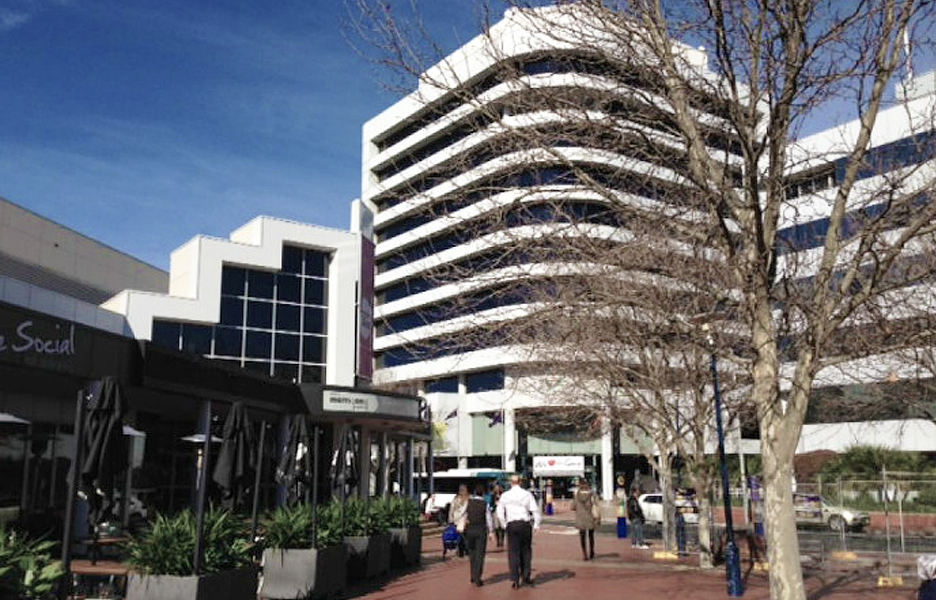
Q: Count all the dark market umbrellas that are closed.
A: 4